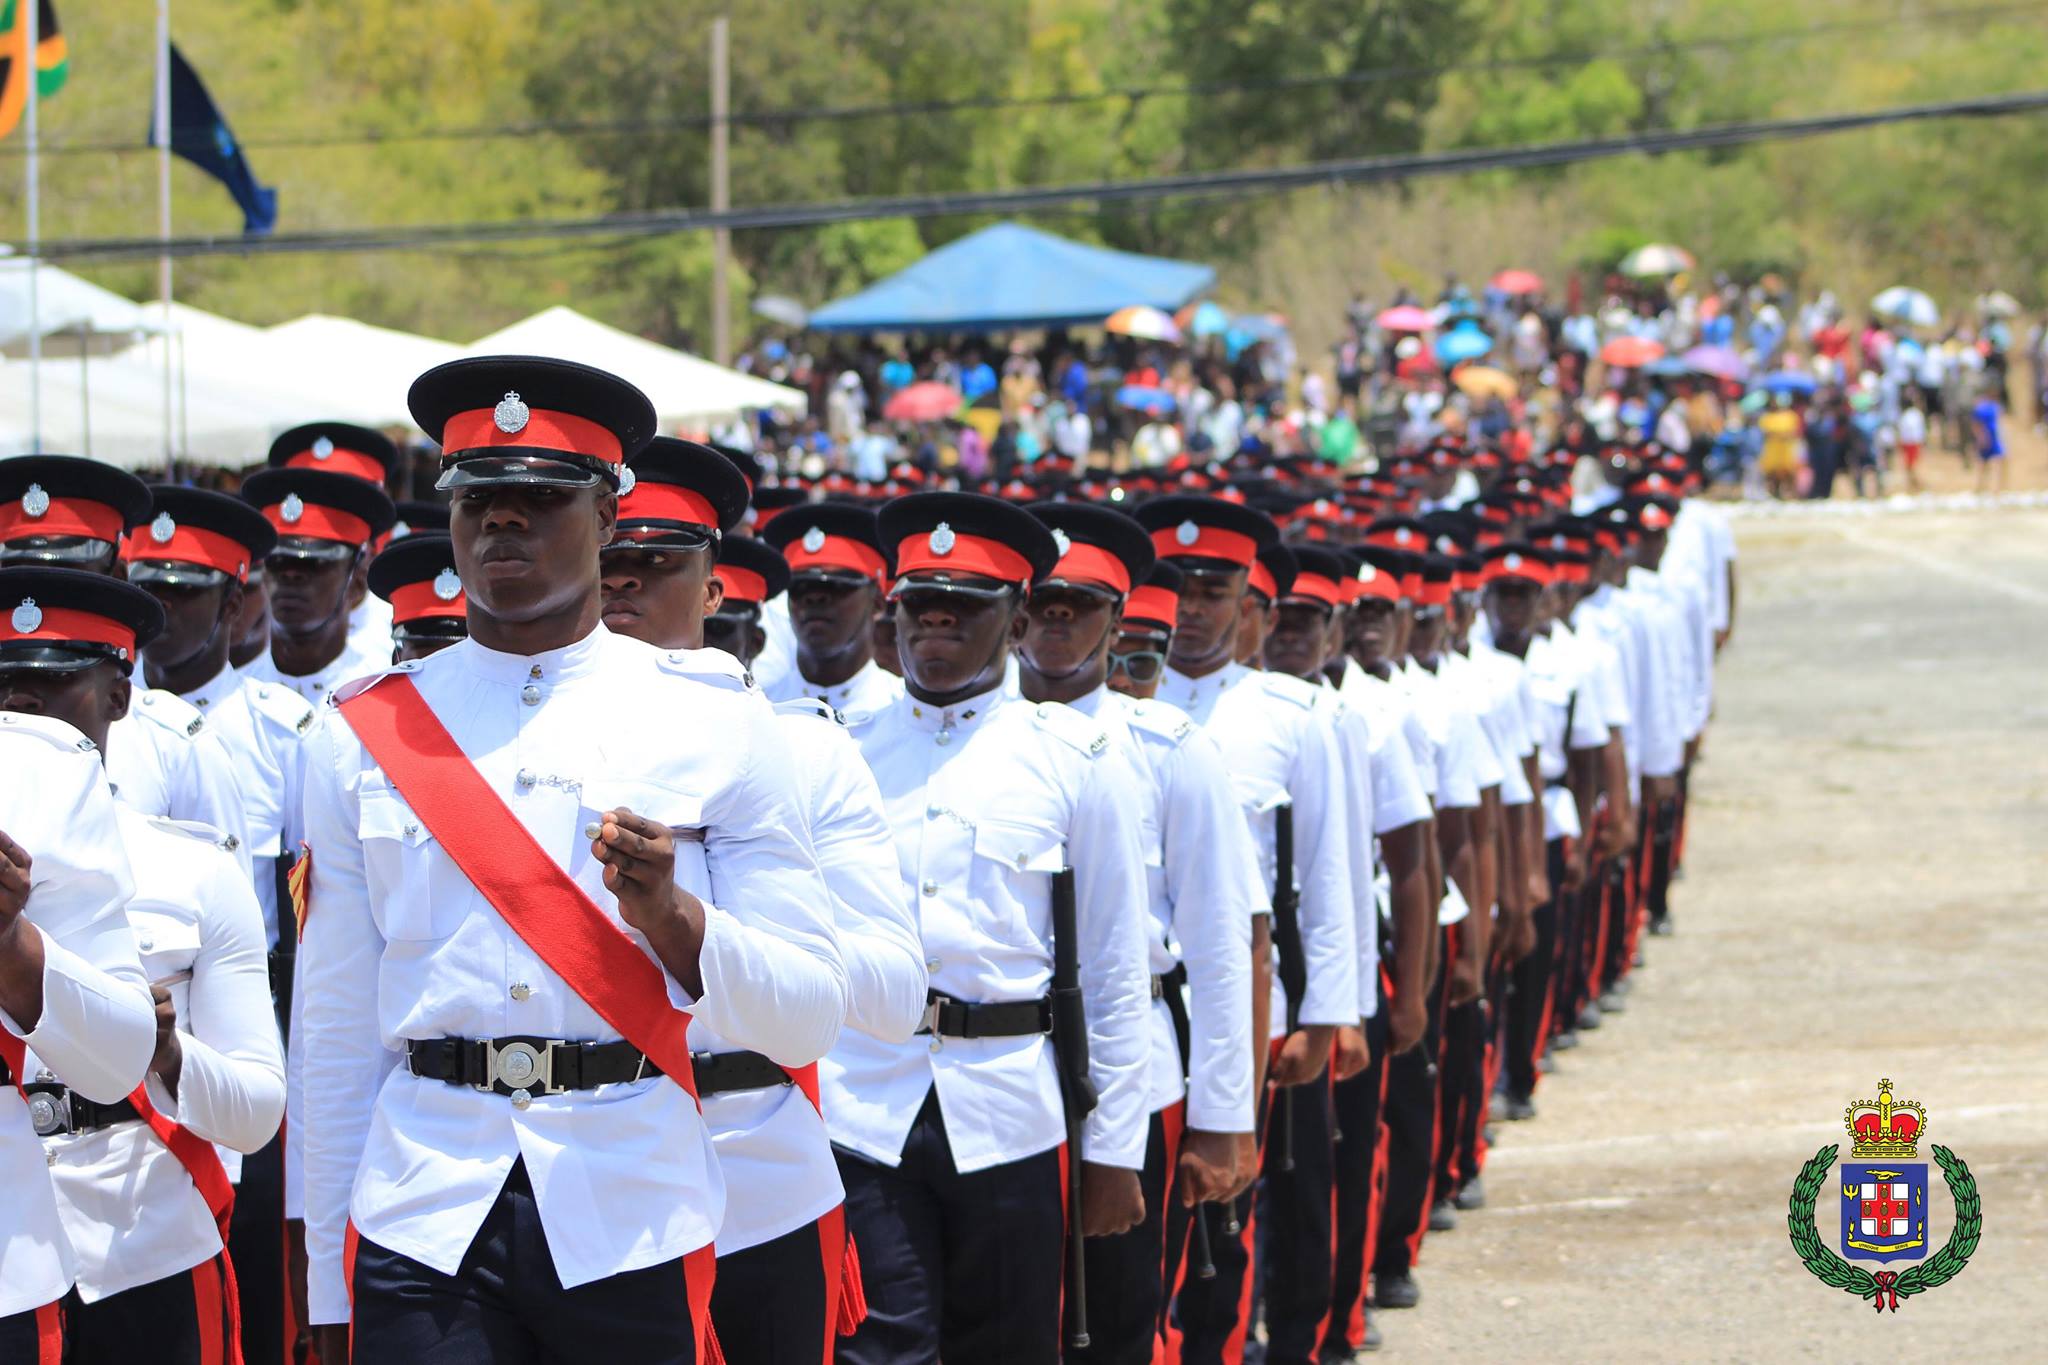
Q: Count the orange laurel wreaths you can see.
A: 0